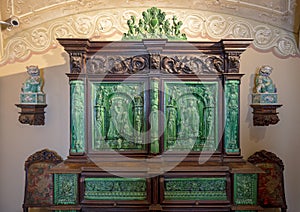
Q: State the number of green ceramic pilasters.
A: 3